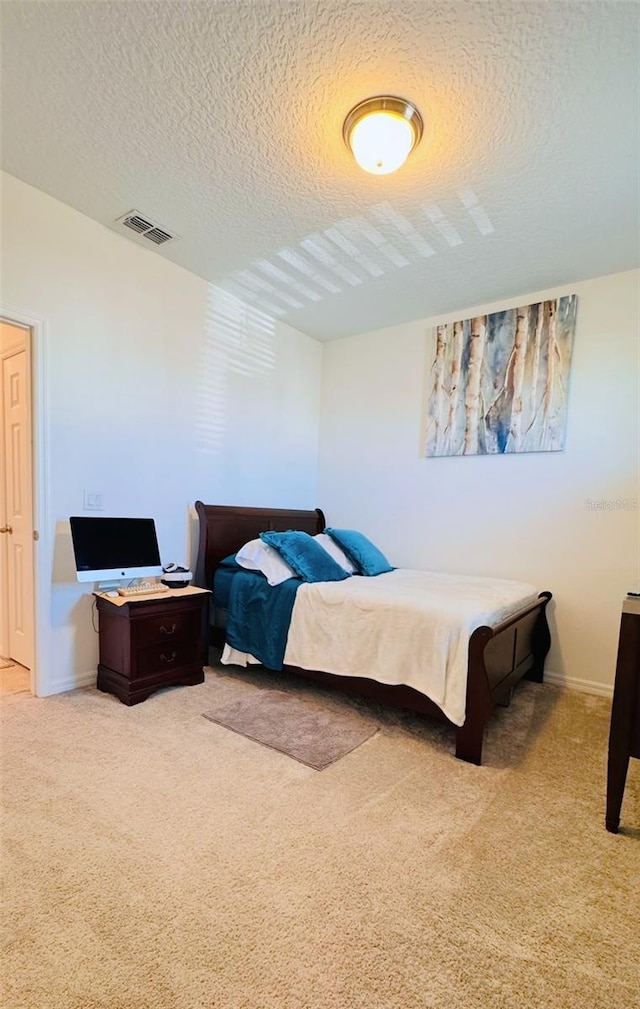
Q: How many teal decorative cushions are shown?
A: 2